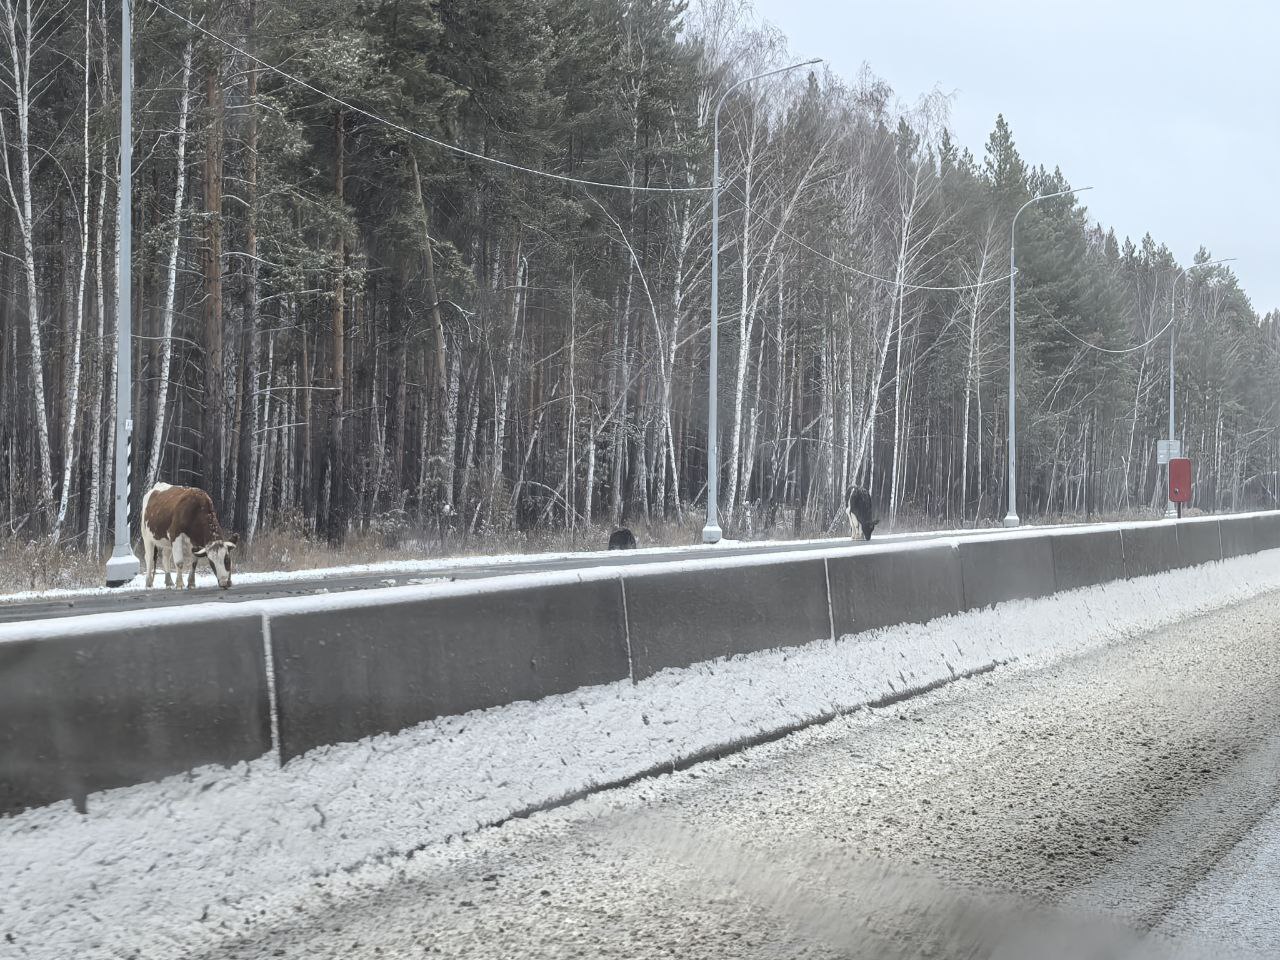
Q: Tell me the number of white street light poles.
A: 4